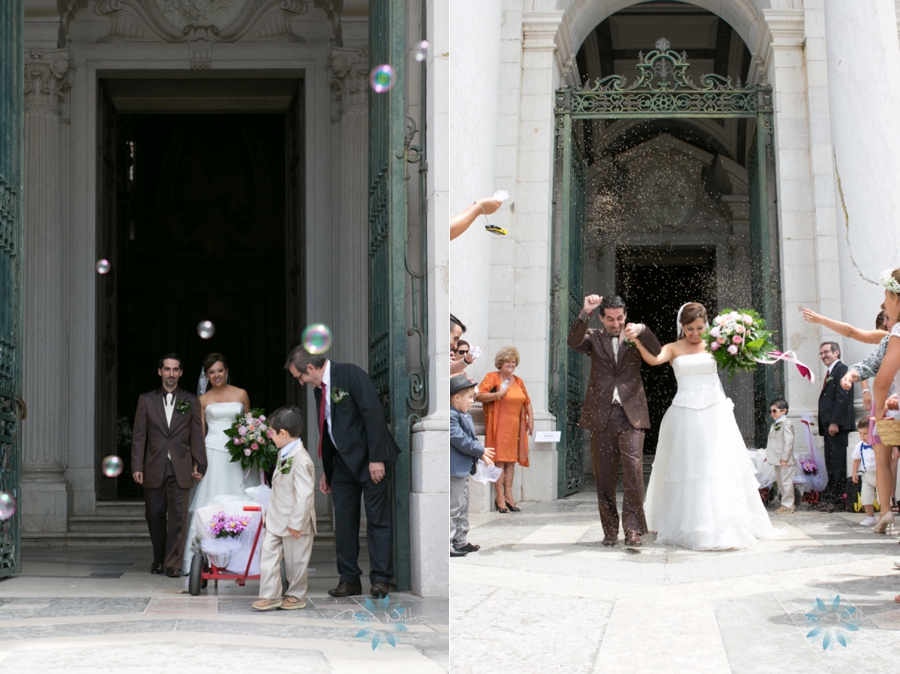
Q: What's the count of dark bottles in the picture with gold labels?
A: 0